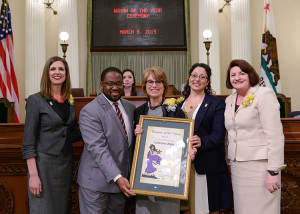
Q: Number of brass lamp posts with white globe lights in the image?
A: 2